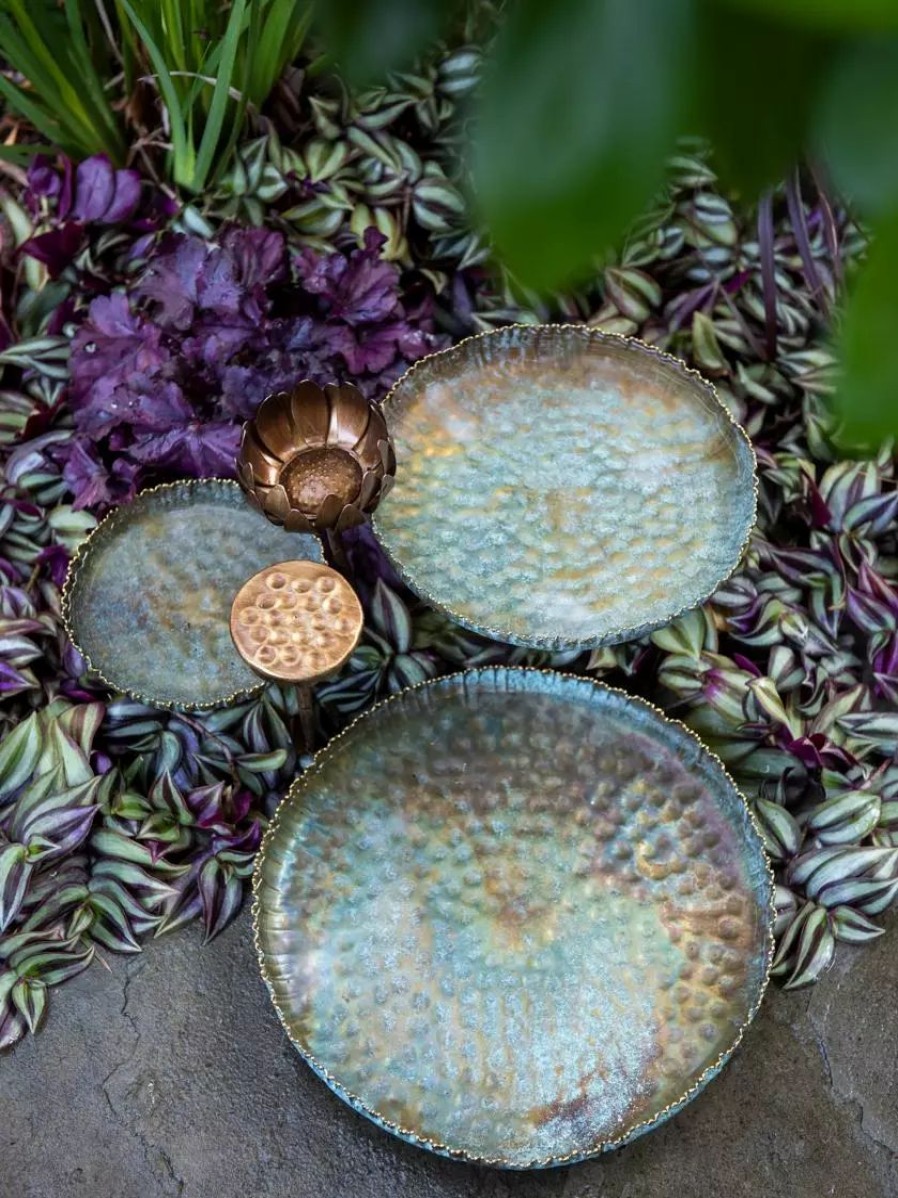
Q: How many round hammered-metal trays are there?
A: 3